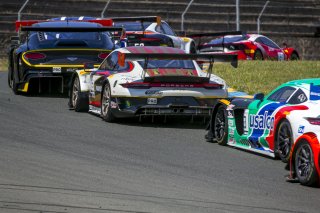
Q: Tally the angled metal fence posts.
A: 4